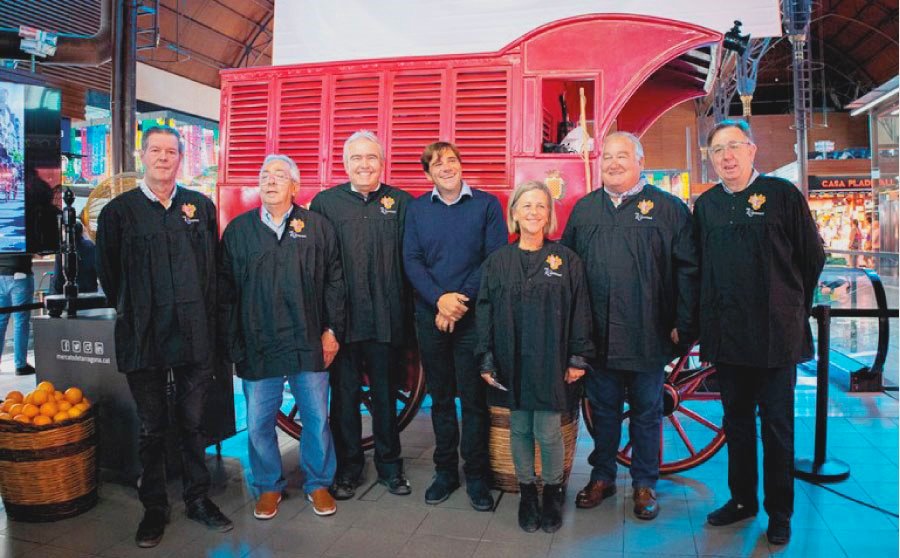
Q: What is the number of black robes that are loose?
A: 6